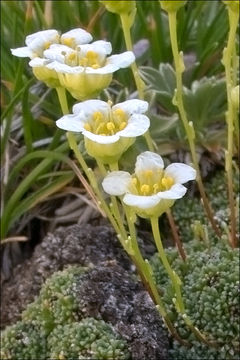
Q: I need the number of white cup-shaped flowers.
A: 4